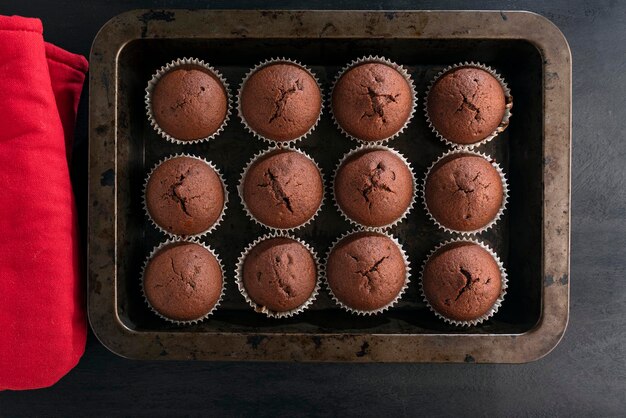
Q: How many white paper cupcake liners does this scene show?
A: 12